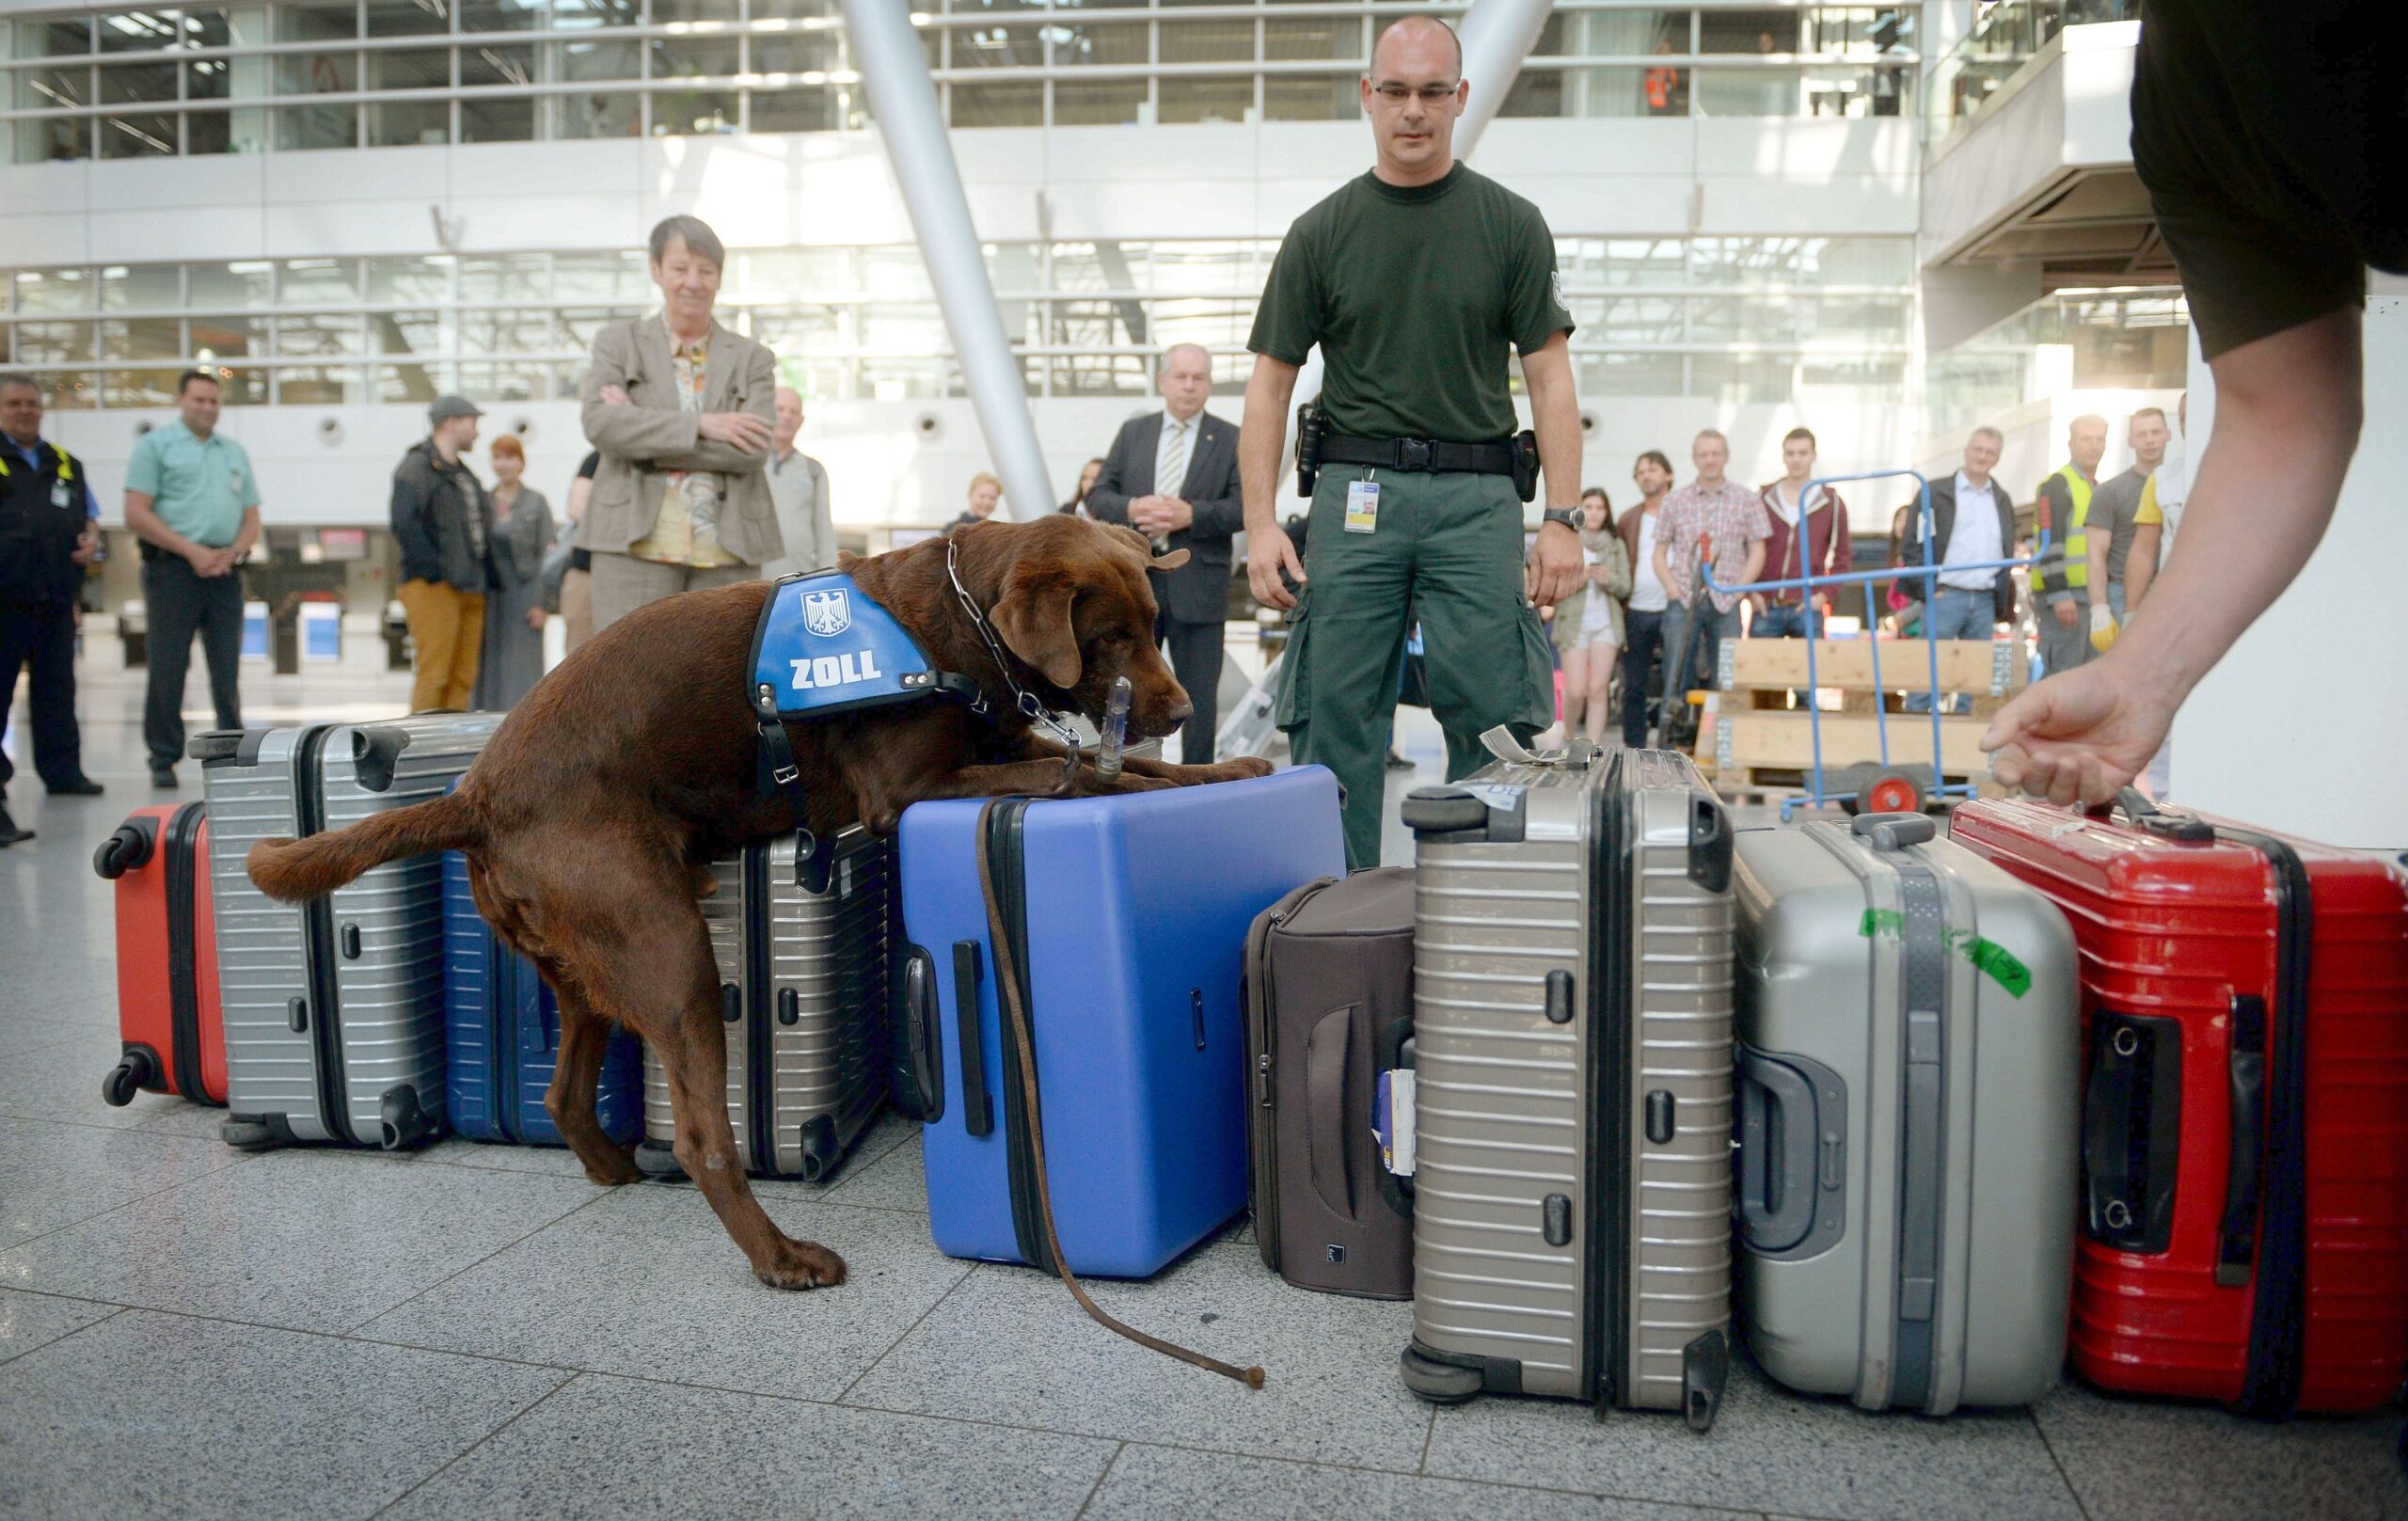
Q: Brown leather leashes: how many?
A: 1